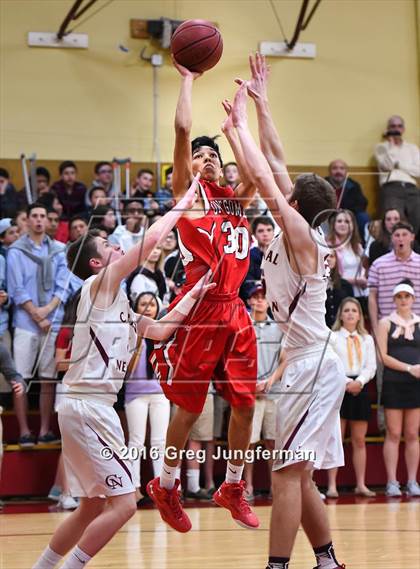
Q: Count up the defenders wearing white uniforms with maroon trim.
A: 2